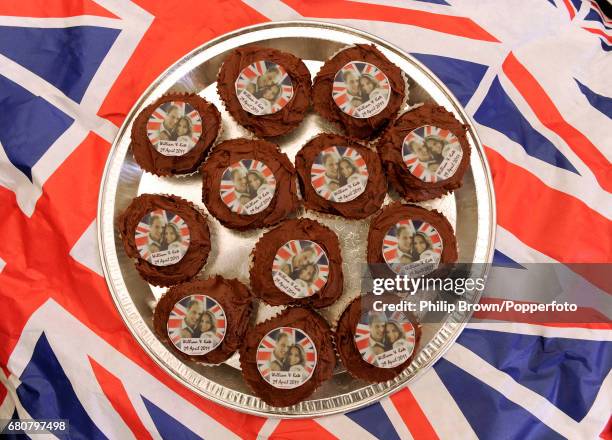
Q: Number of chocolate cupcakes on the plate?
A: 12